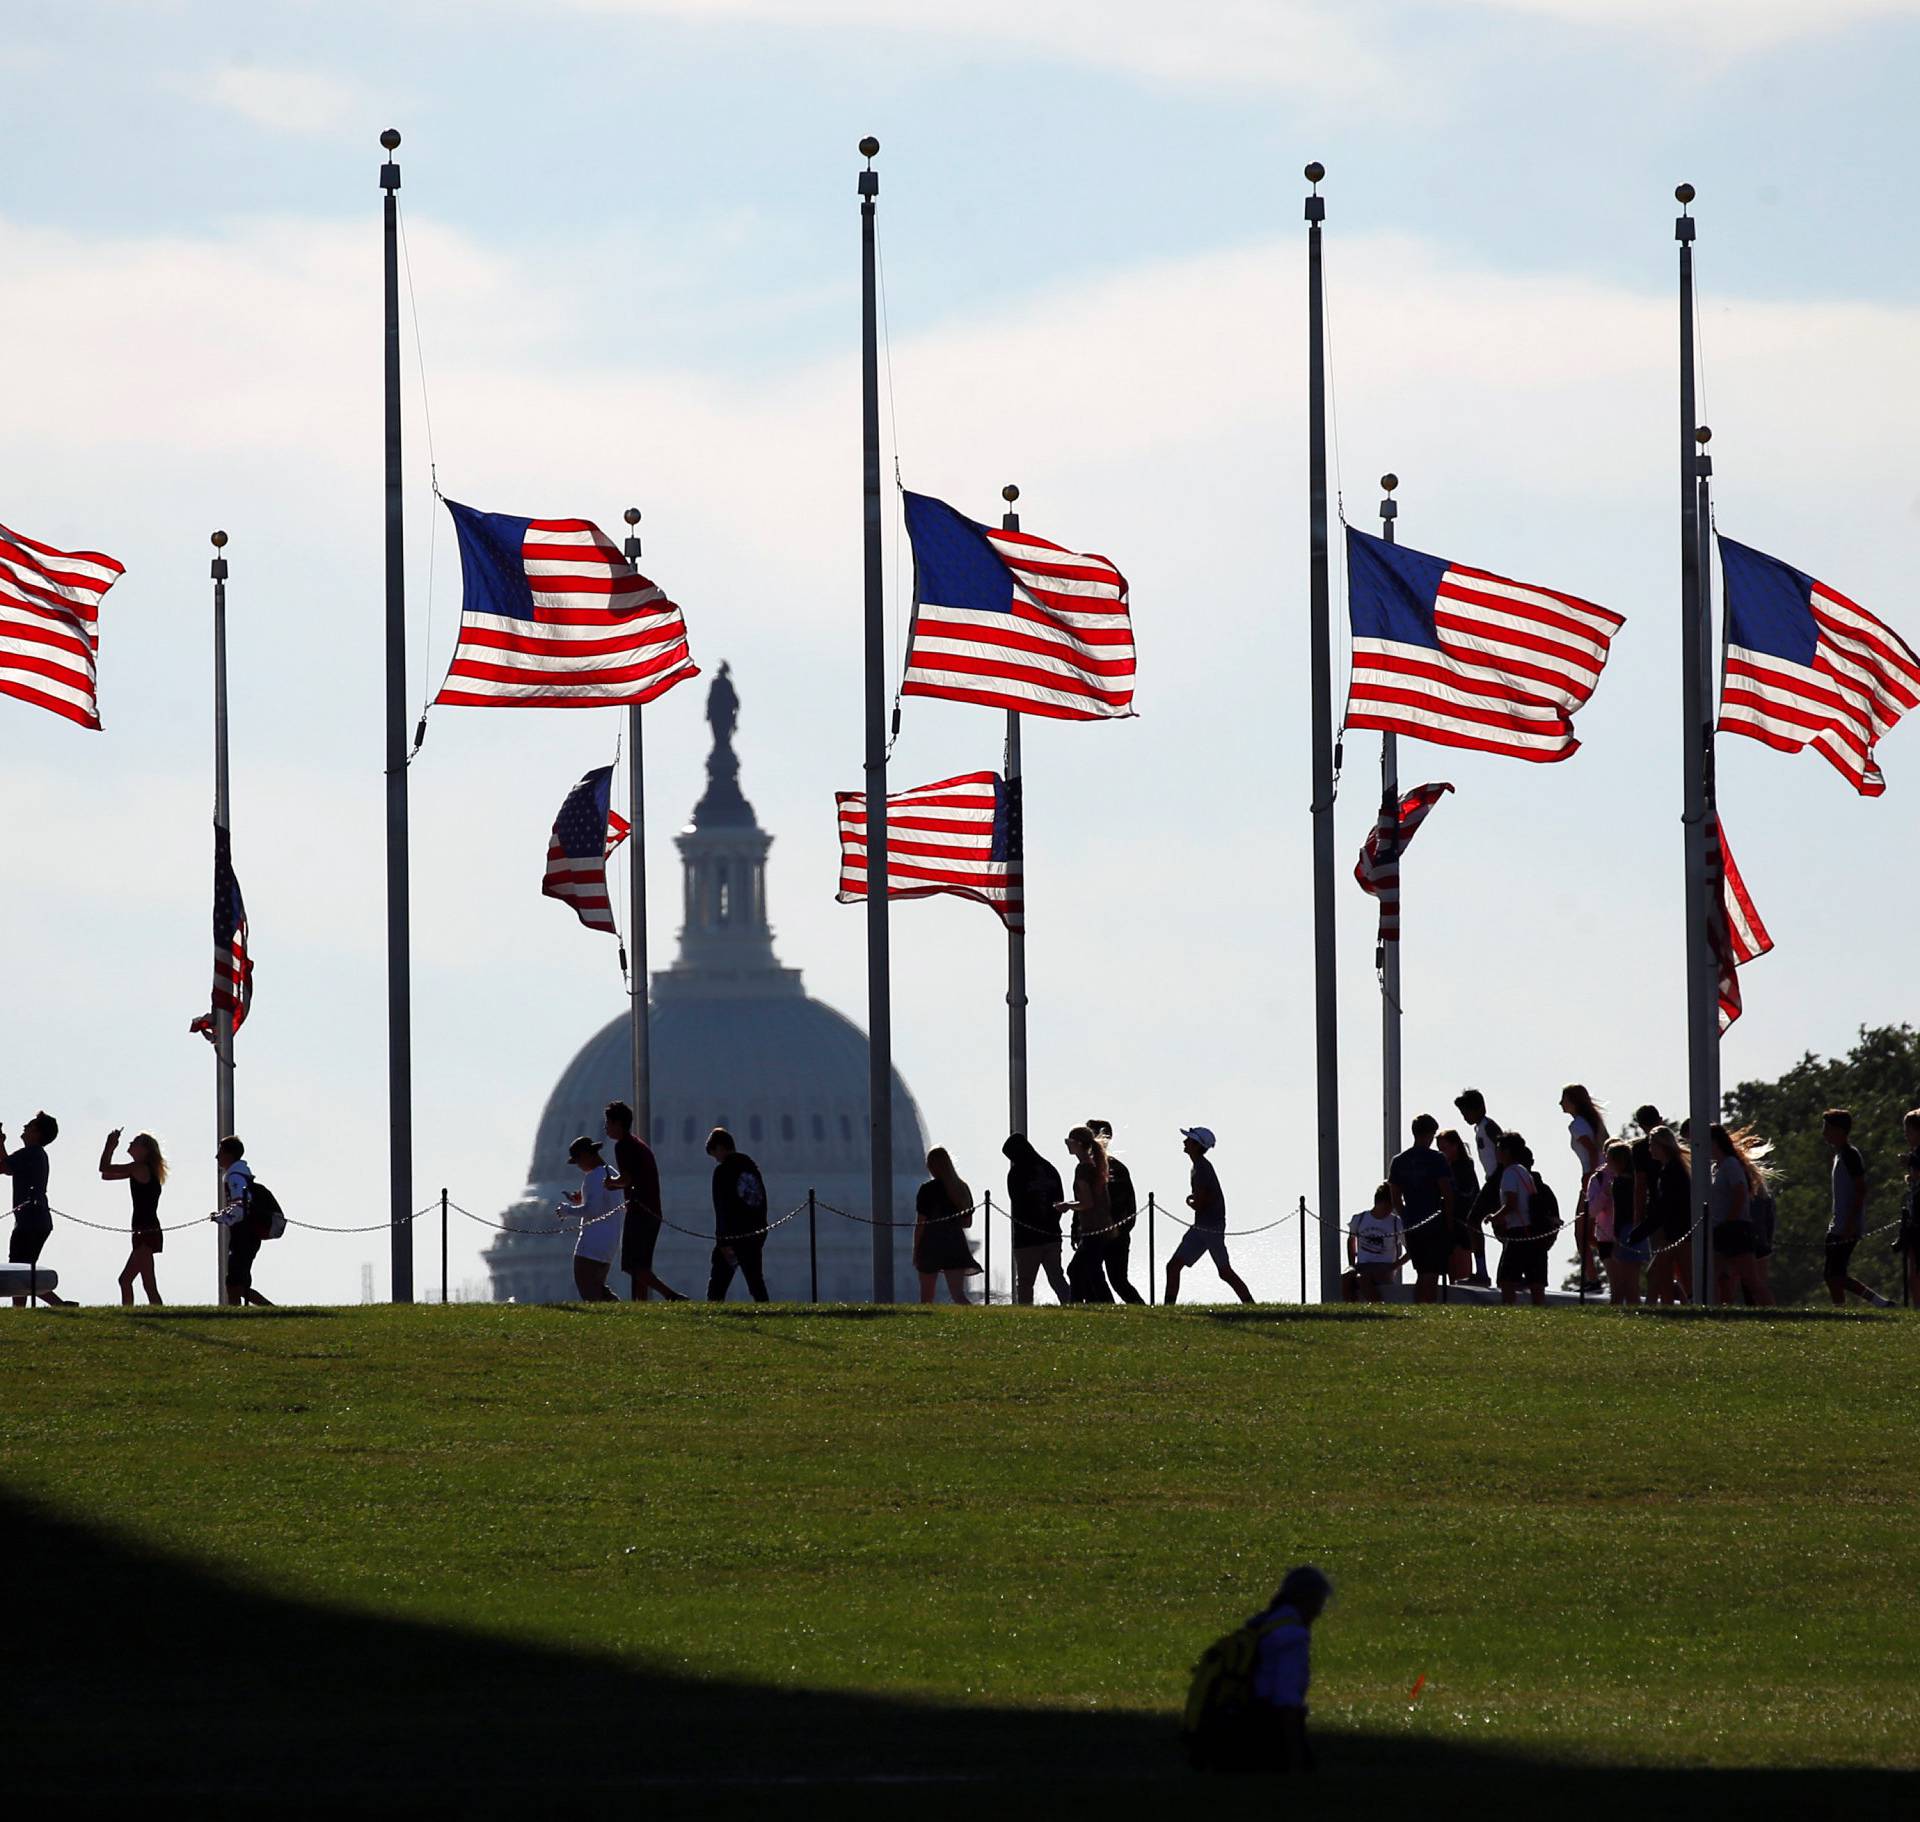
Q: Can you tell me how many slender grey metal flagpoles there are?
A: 9